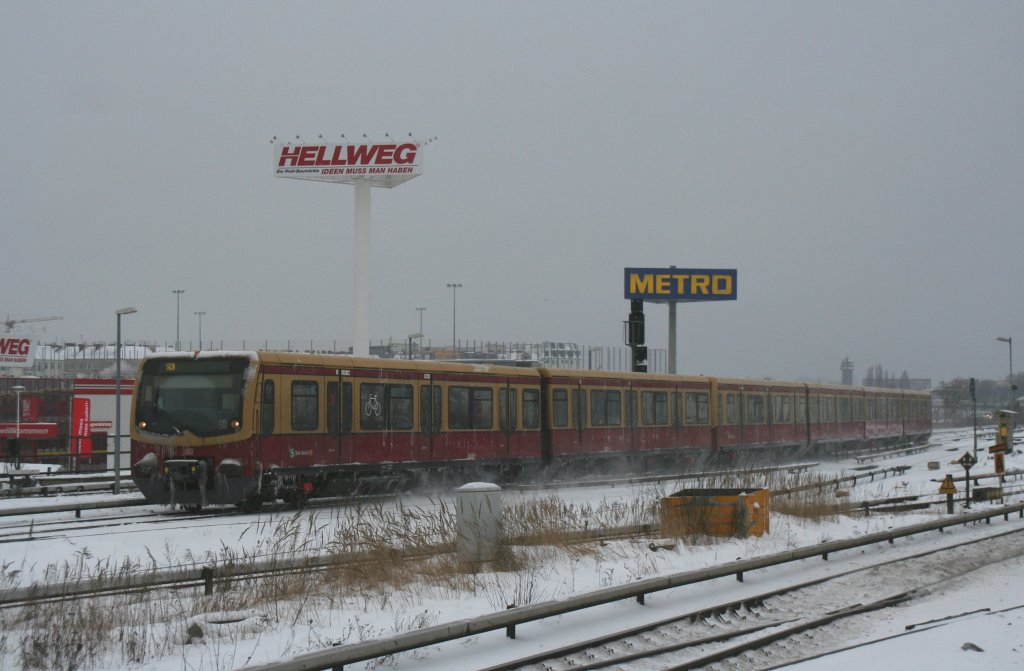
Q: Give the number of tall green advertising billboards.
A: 0